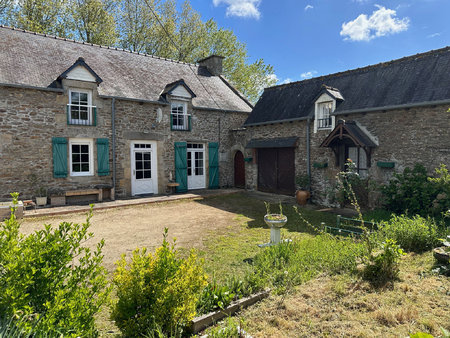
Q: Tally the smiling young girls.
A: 0